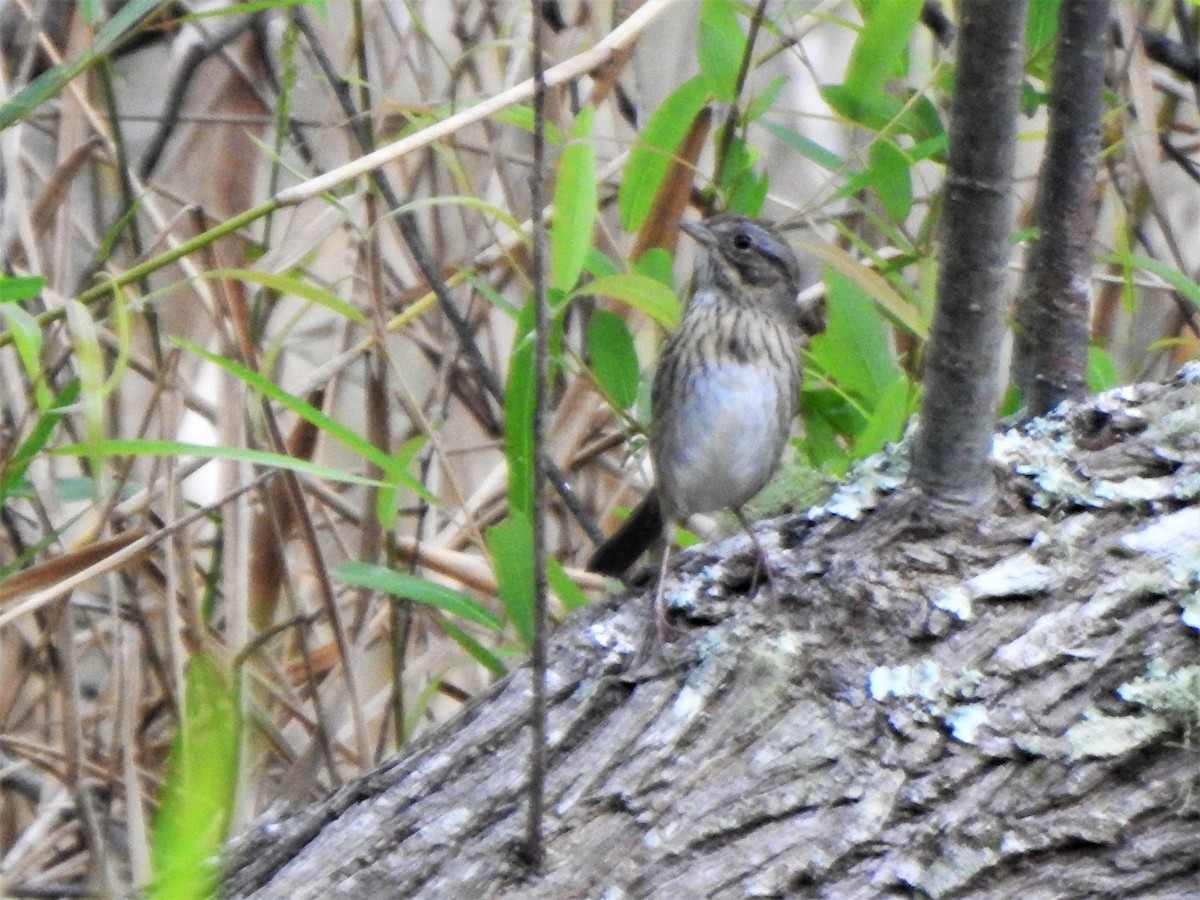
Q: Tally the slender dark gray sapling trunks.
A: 2